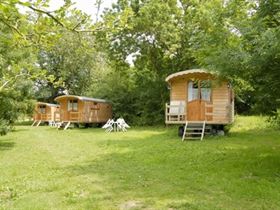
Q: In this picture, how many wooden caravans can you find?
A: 3